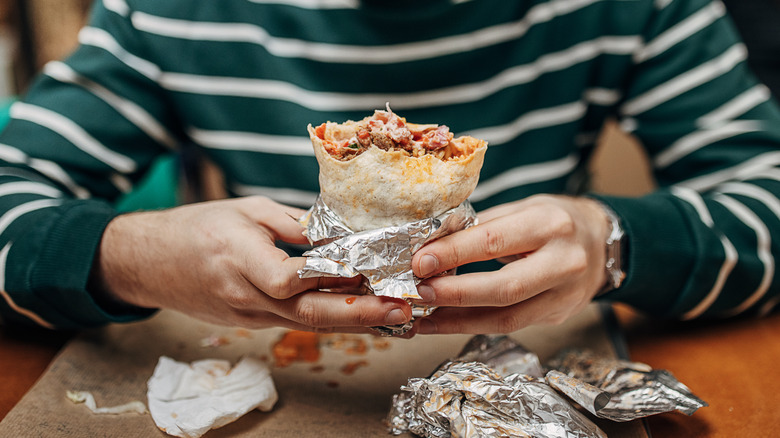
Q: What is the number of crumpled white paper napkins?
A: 1